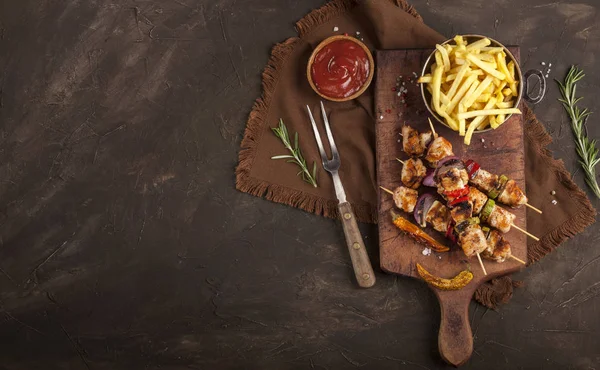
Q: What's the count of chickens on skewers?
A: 13